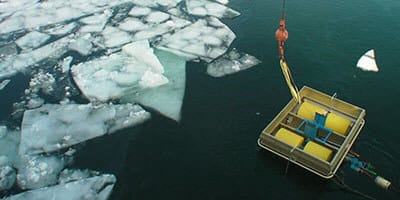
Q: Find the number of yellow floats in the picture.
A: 4